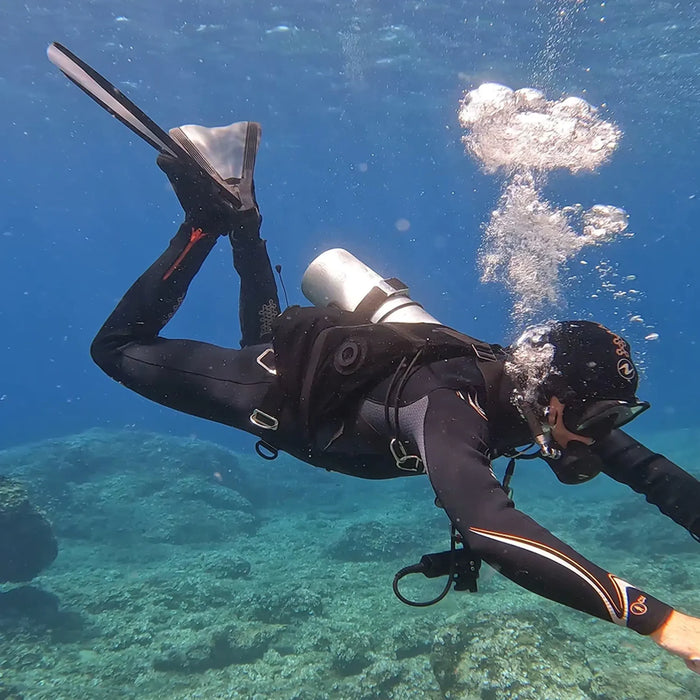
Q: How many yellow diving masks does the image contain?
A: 0